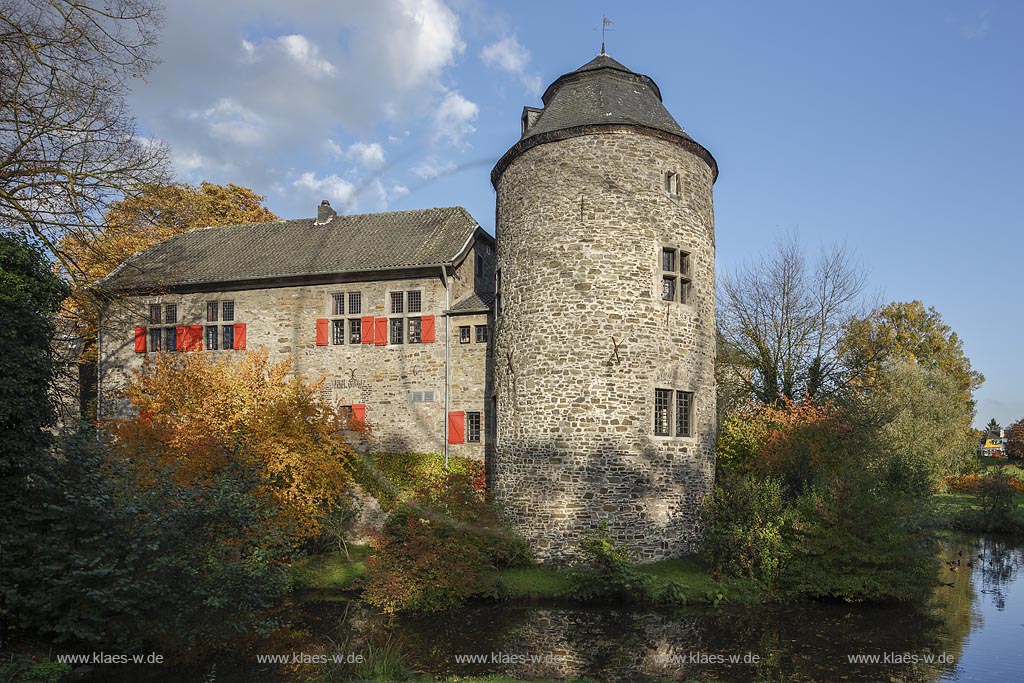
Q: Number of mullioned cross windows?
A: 5